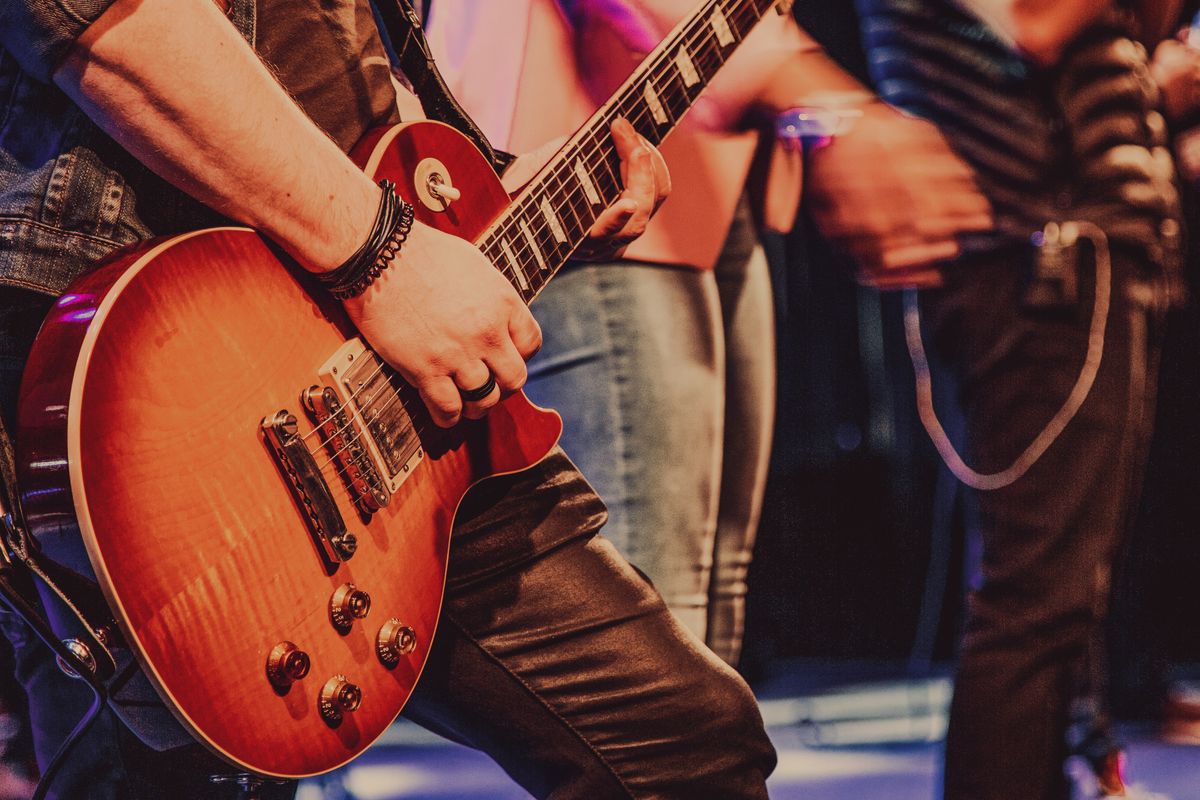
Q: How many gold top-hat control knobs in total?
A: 4